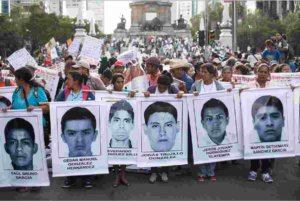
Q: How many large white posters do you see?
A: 6